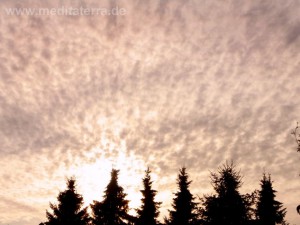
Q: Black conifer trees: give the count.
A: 6